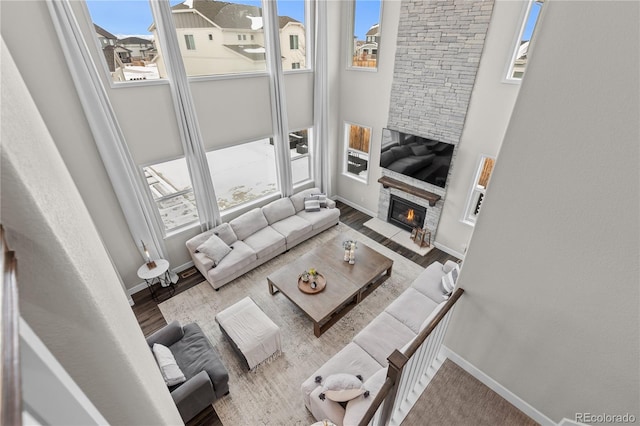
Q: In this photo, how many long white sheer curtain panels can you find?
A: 4